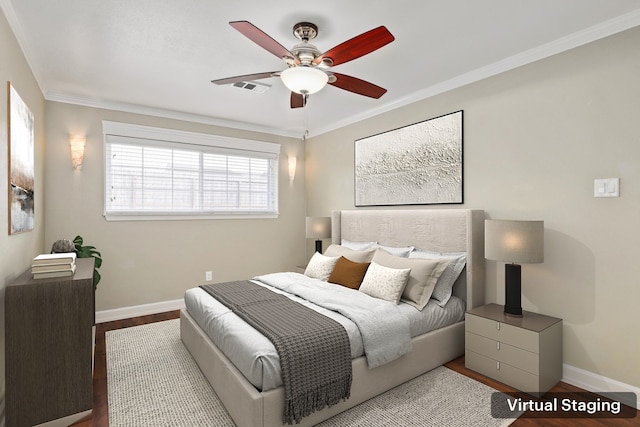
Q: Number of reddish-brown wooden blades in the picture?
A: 5